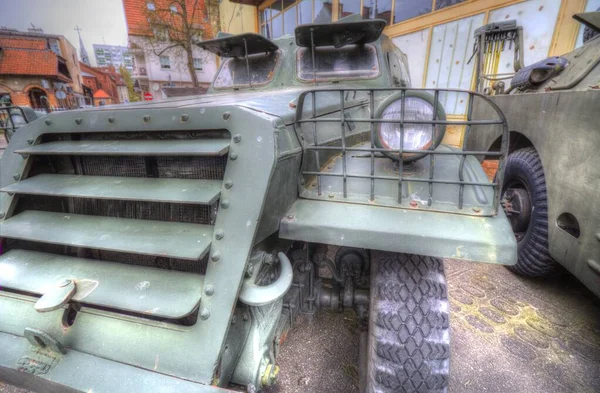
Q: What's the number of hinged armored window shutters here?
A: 2